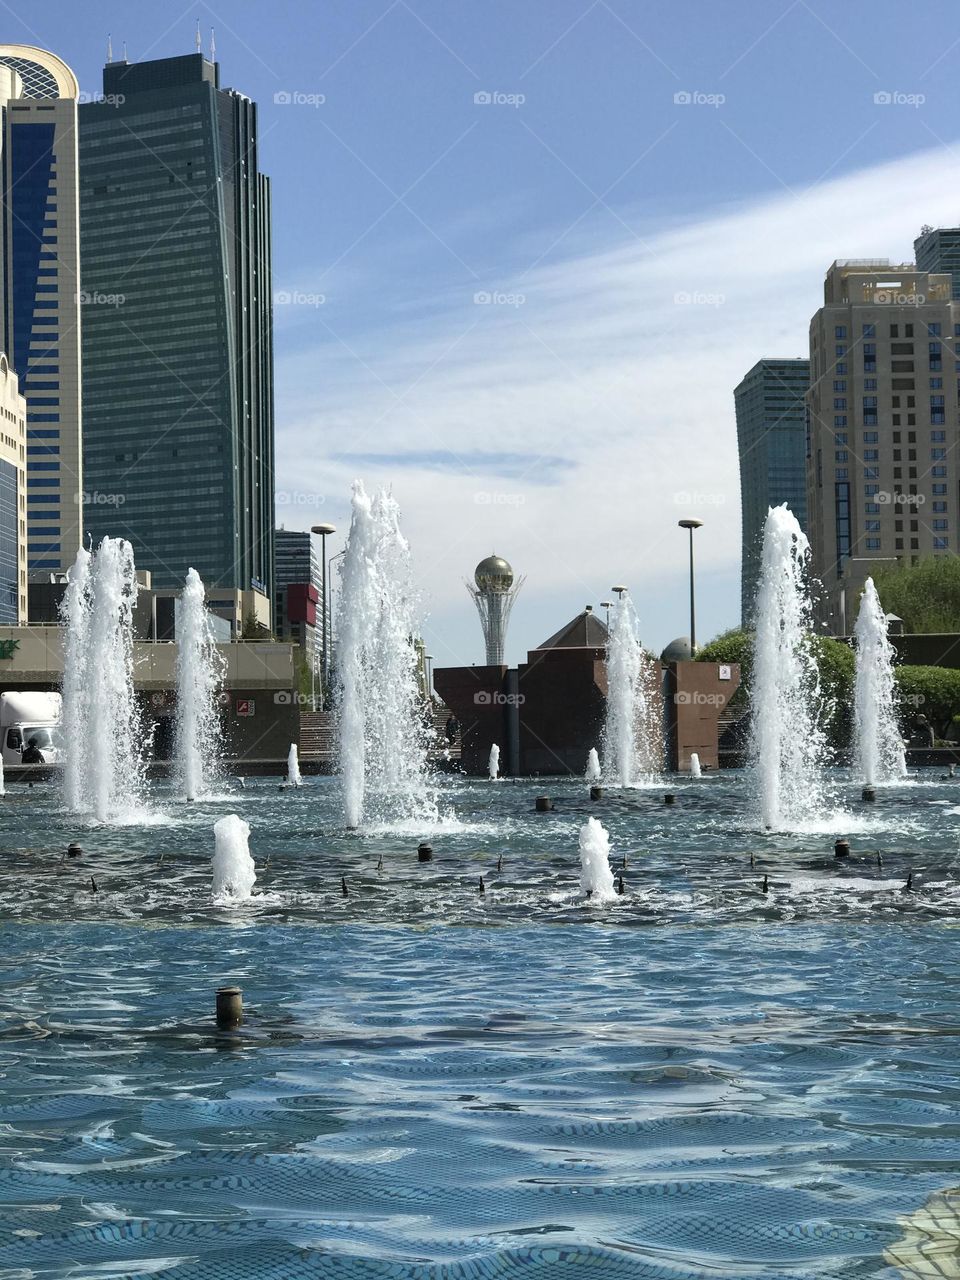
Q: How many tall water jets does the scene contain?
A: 7